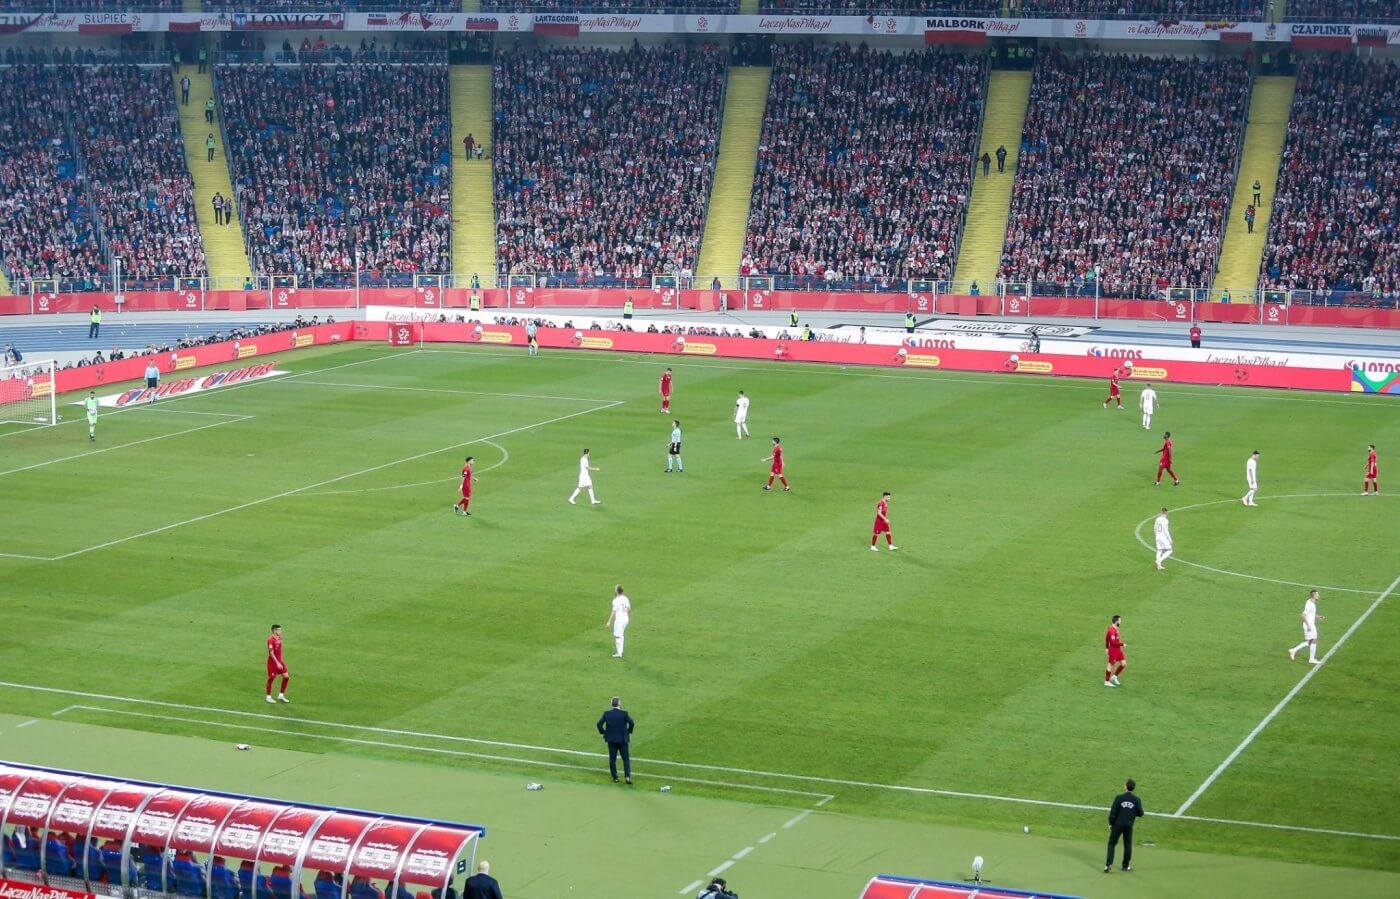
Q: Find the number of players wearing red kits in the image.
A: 9